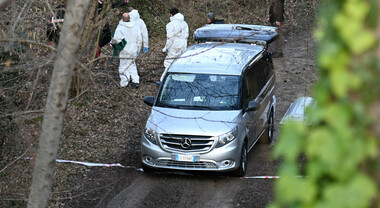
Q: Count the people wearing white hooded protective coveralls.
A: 3